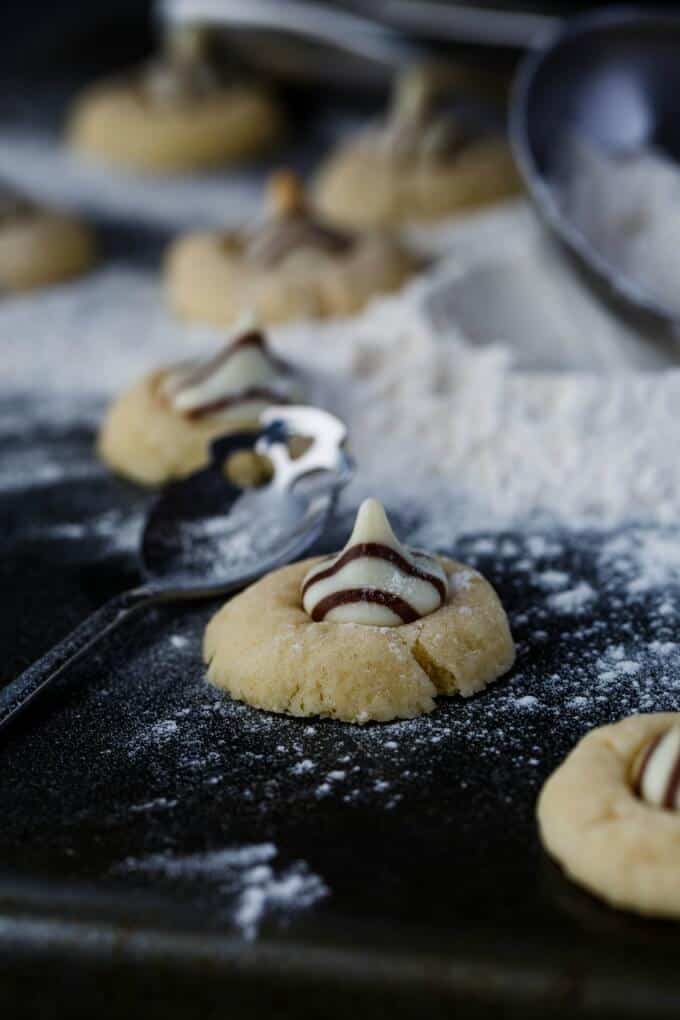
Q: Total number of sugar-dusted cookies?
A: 7